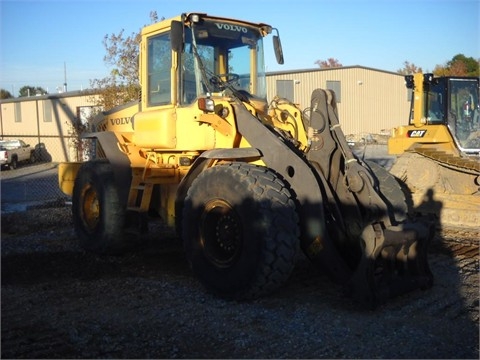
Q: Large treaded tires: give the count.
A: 3